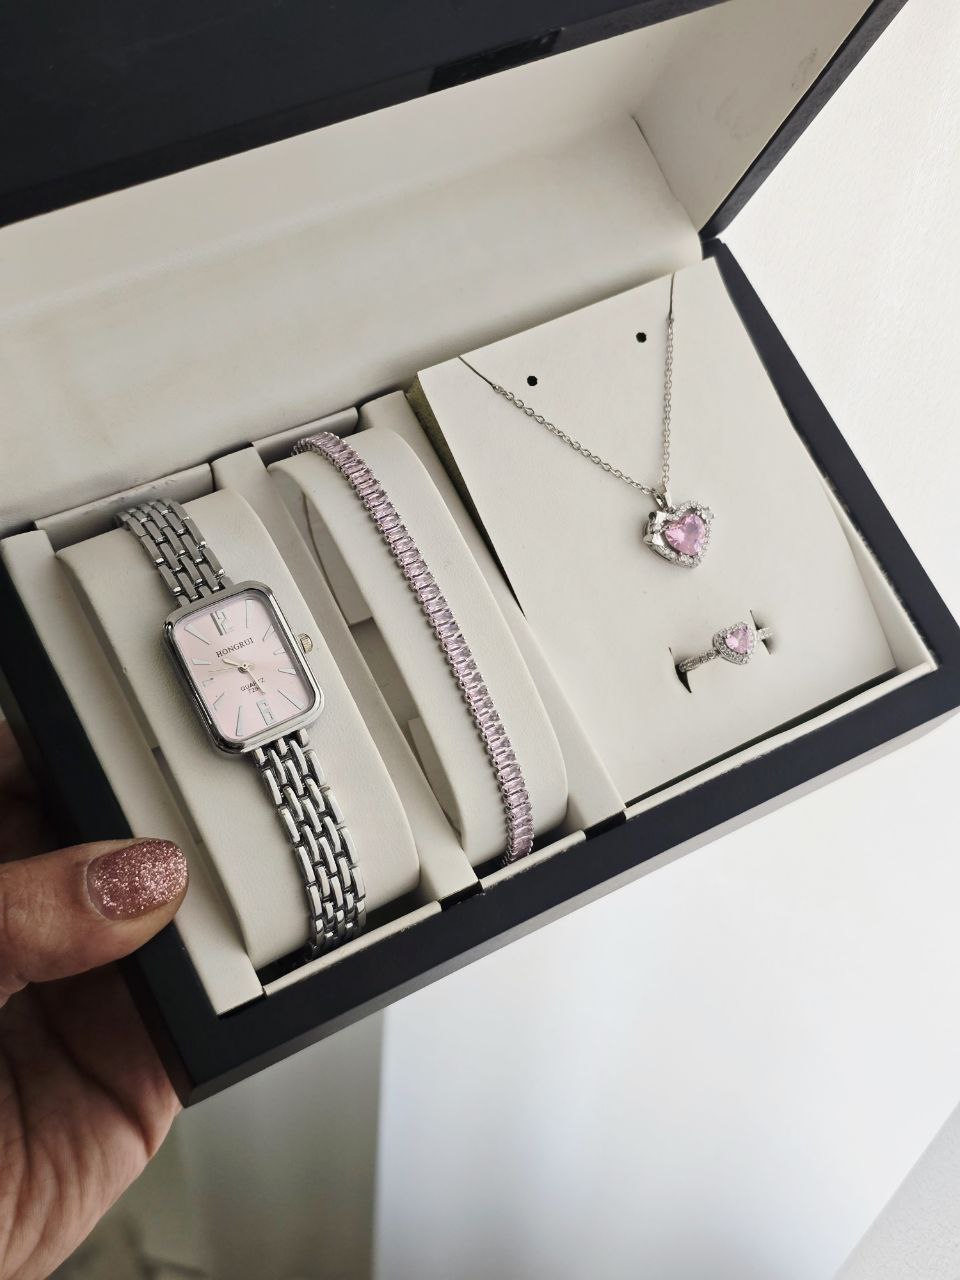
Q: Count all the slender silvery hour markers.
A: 10